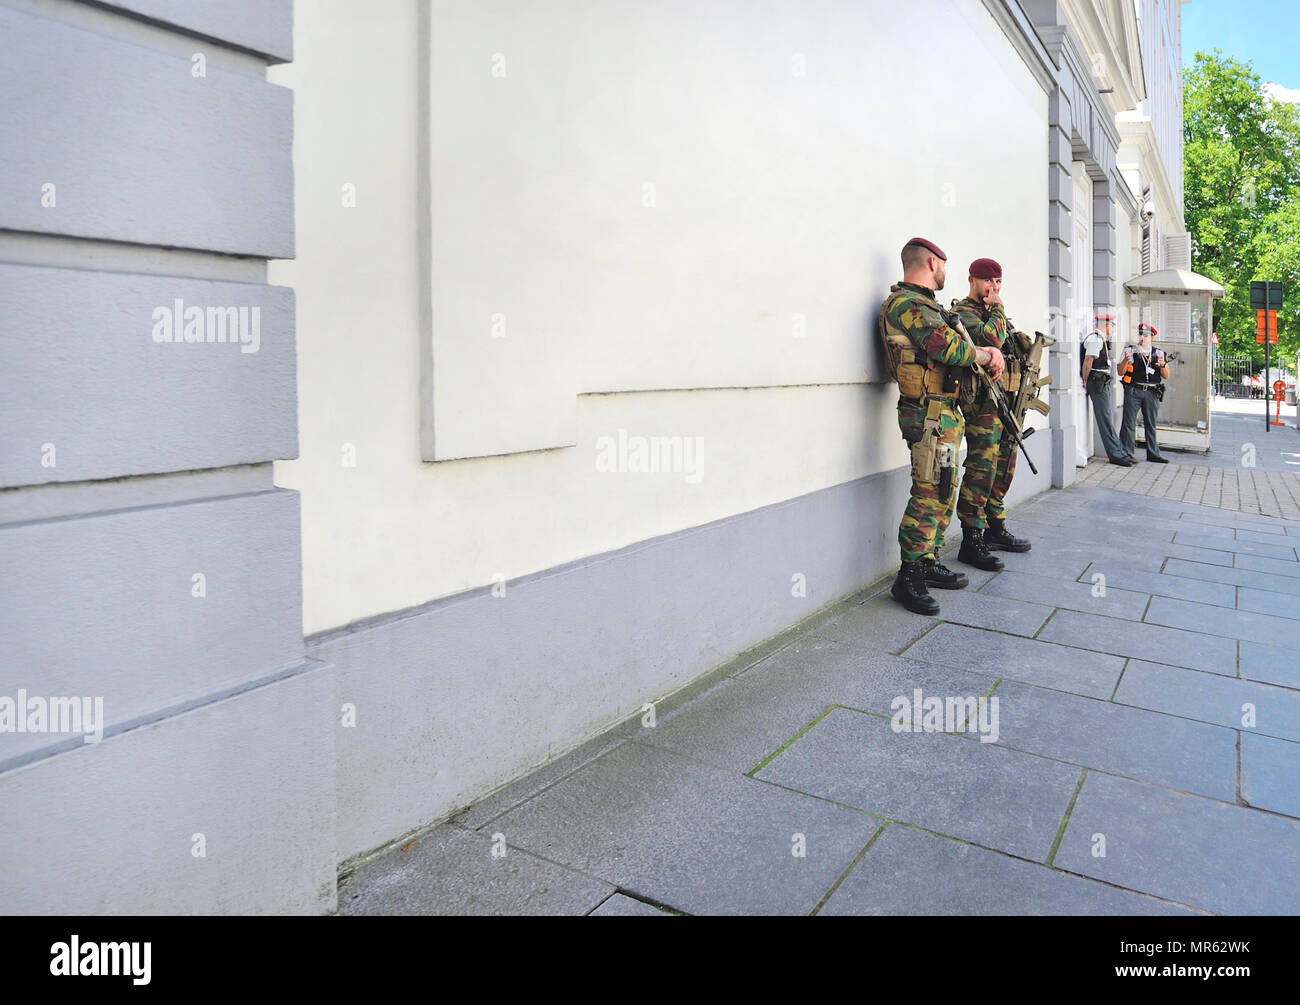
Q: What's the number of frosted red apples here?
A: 0